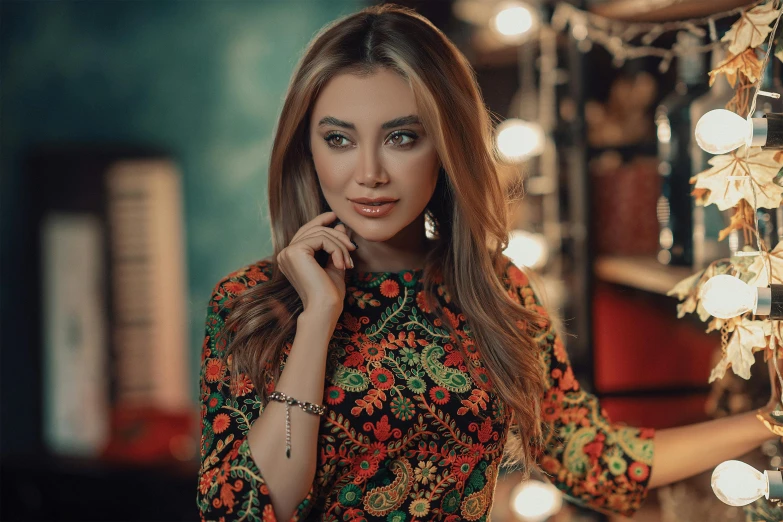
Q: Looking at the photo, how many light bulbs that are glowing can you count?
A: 7